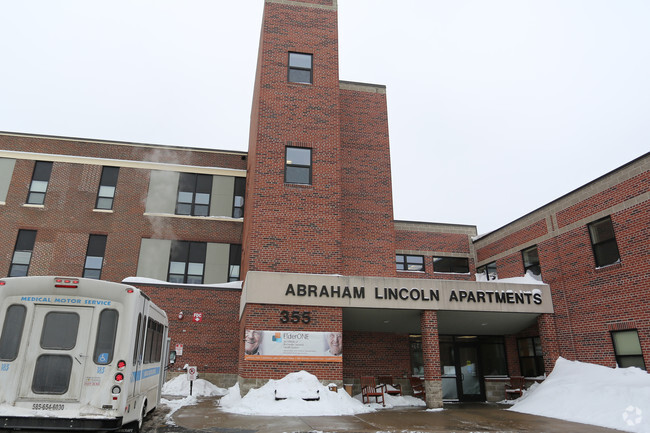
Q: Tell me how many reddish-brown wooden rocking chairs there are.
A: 4